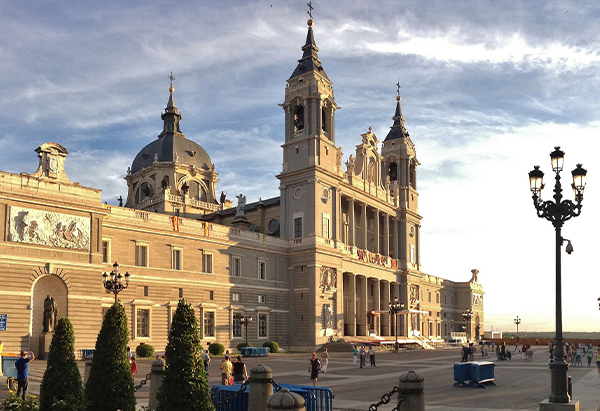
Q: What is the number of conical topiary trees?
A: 3